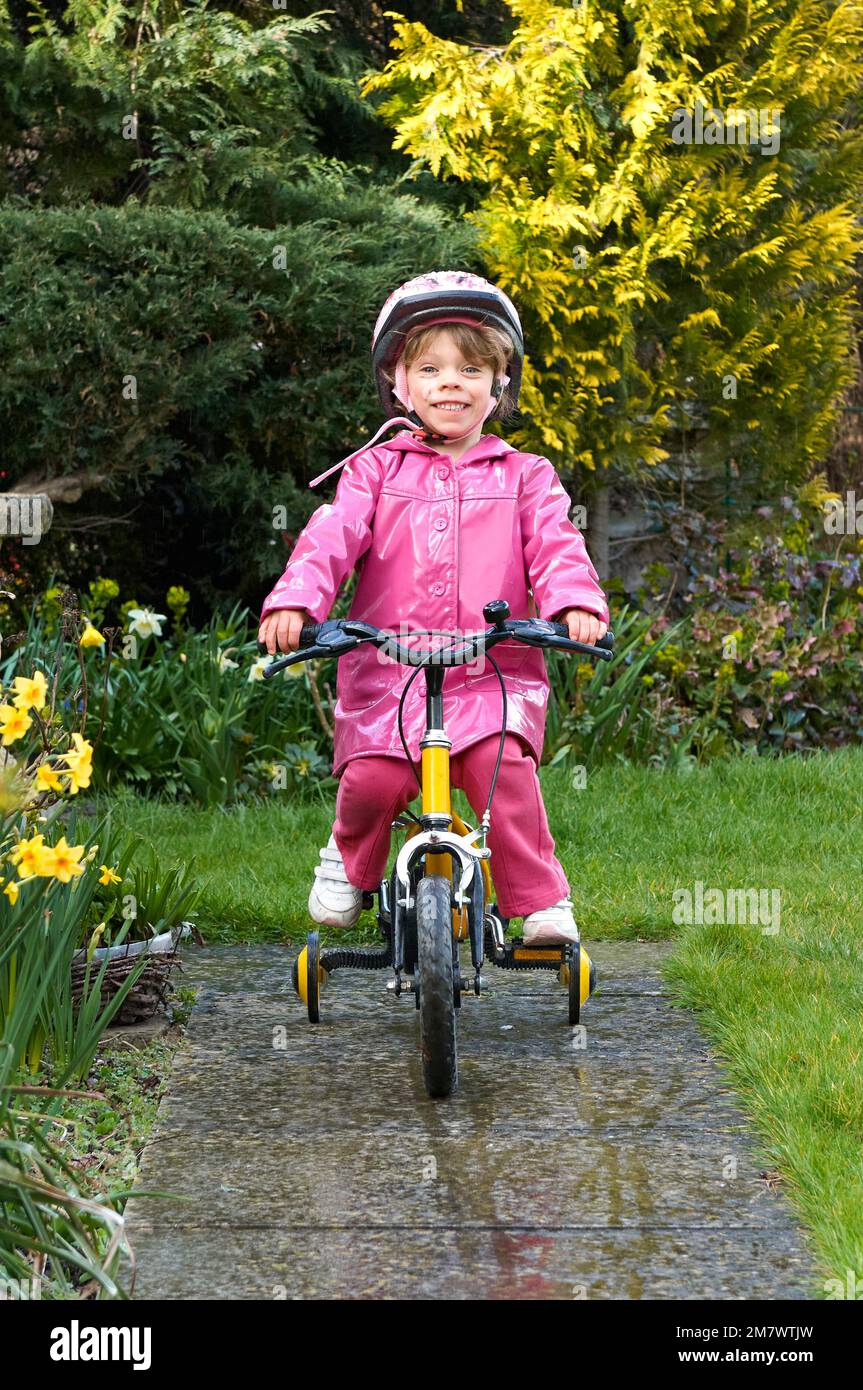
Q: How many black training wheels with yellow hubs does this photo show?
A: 2